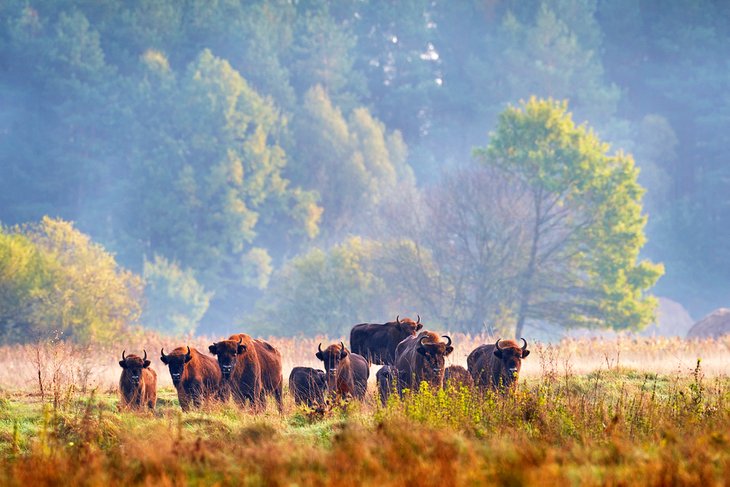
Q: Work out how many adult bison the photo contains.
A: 7